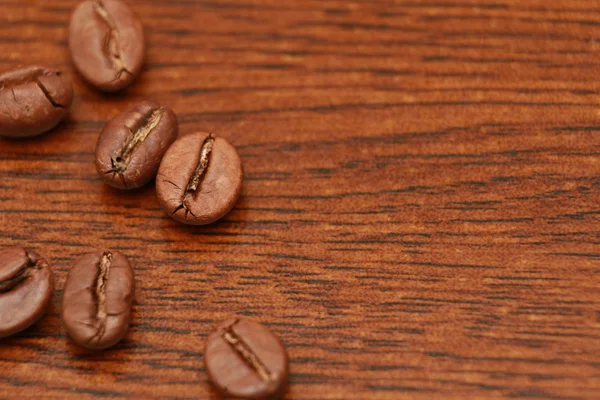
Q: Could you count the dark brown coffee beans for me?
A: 7